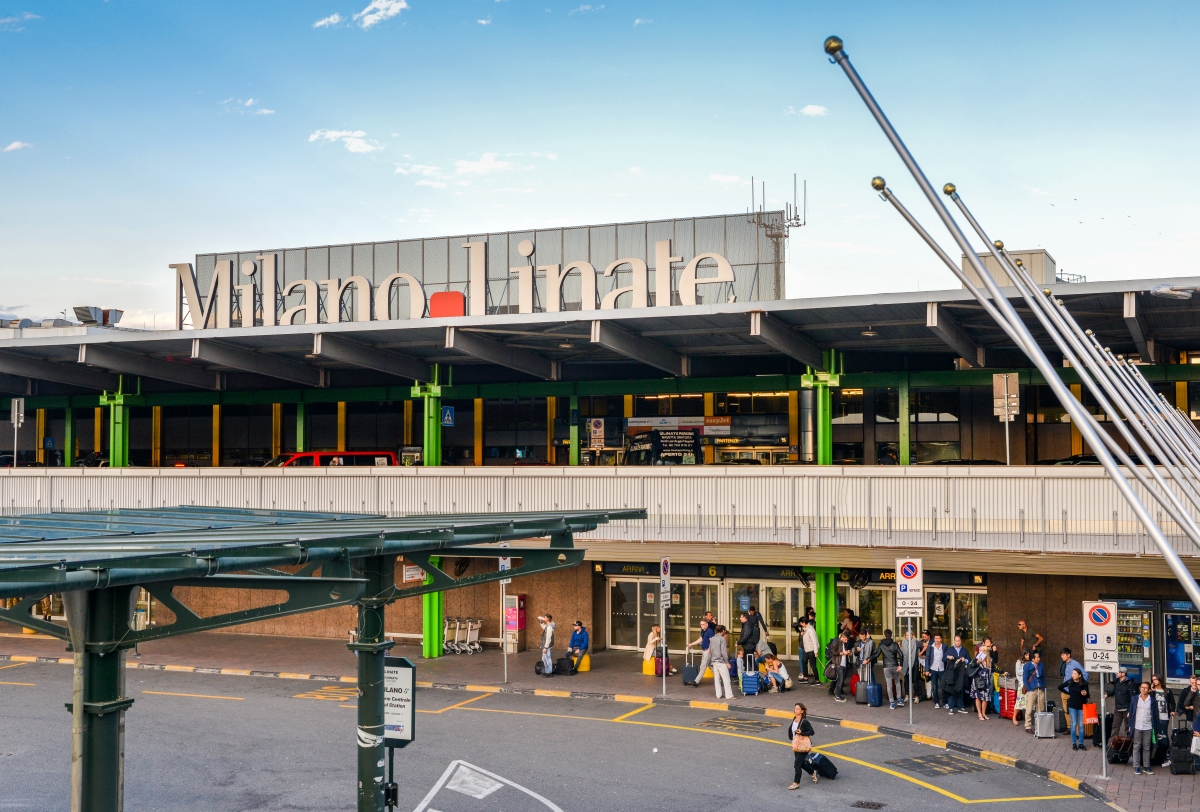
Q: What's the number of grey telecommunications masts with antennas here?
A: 1